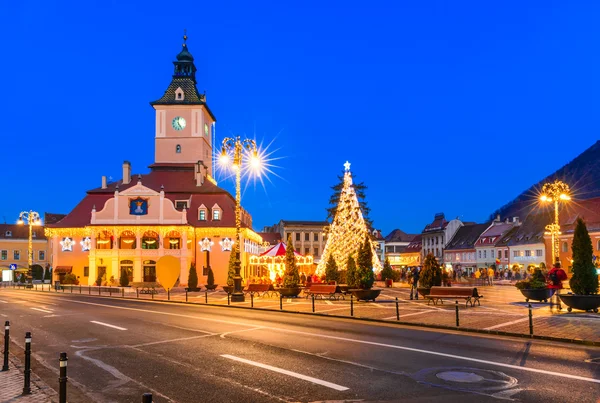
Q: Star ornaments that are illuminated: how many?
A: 5